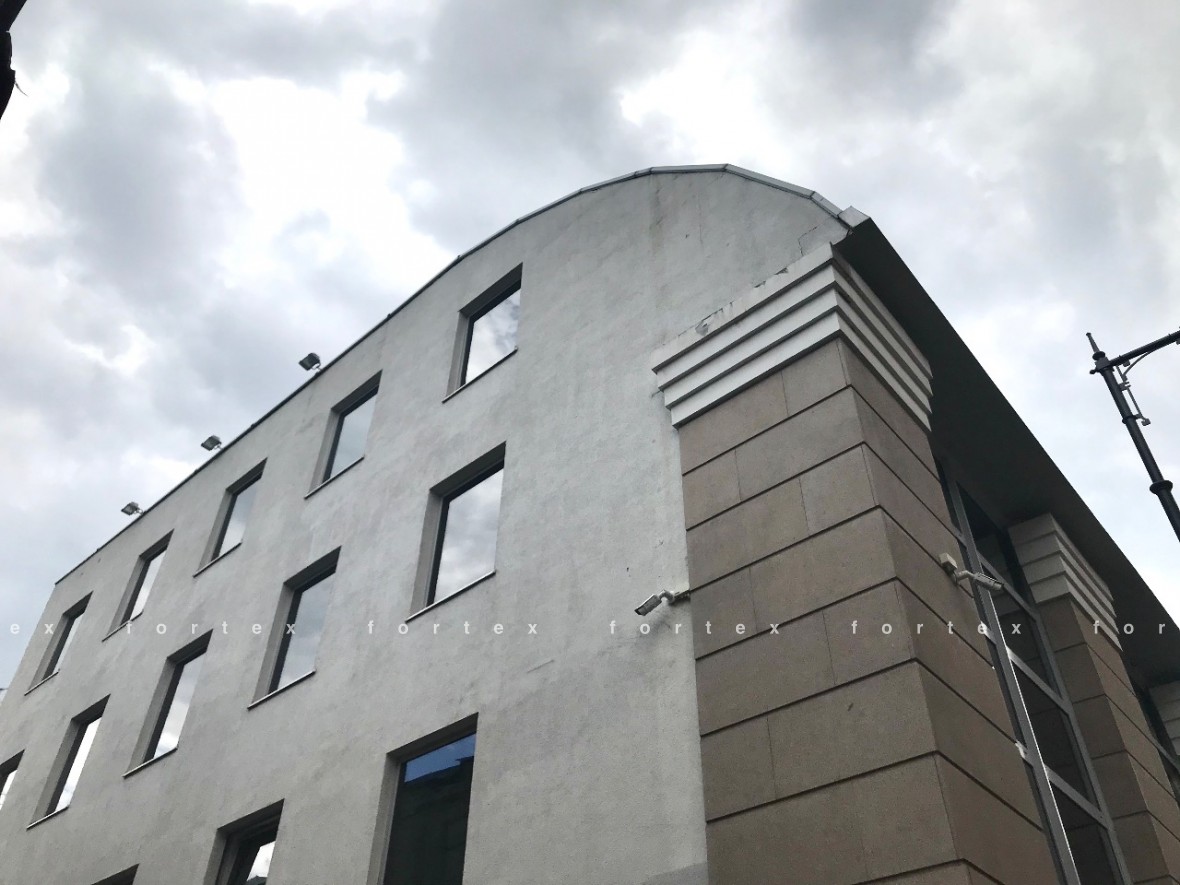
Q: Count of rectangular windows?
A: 13